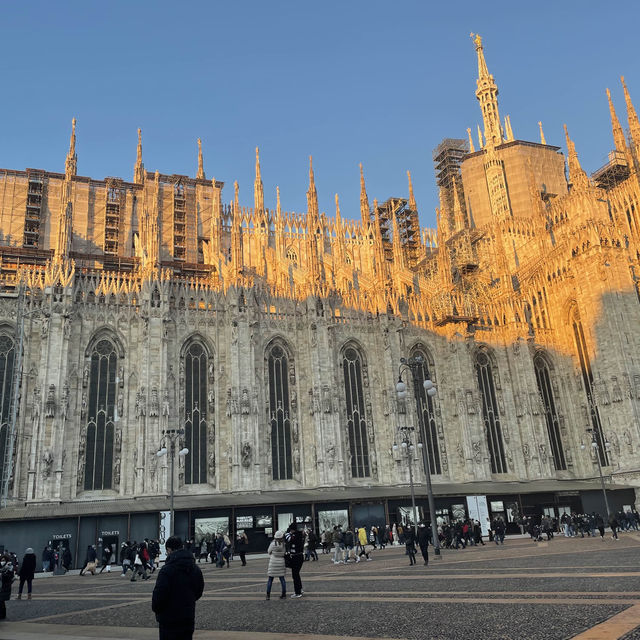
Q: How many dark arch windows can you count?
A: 9